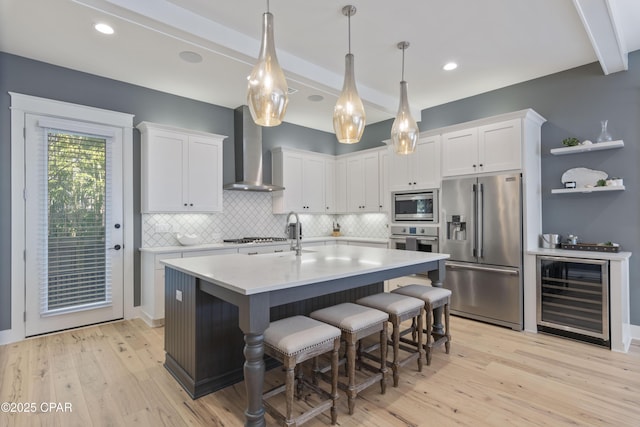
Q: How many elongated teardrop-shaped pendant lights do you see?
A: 3